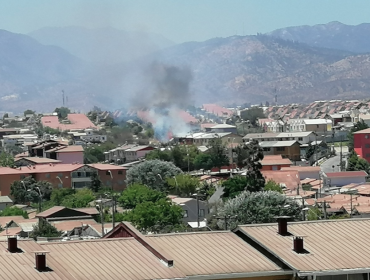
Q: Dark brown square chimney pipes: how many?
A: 4